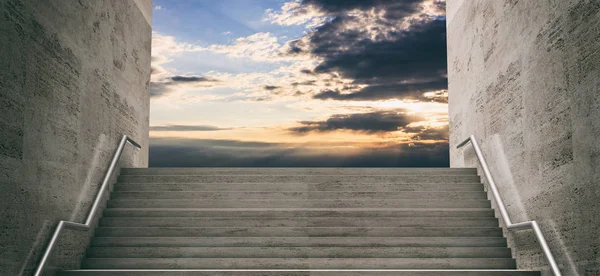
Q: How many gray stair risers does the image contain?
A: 12